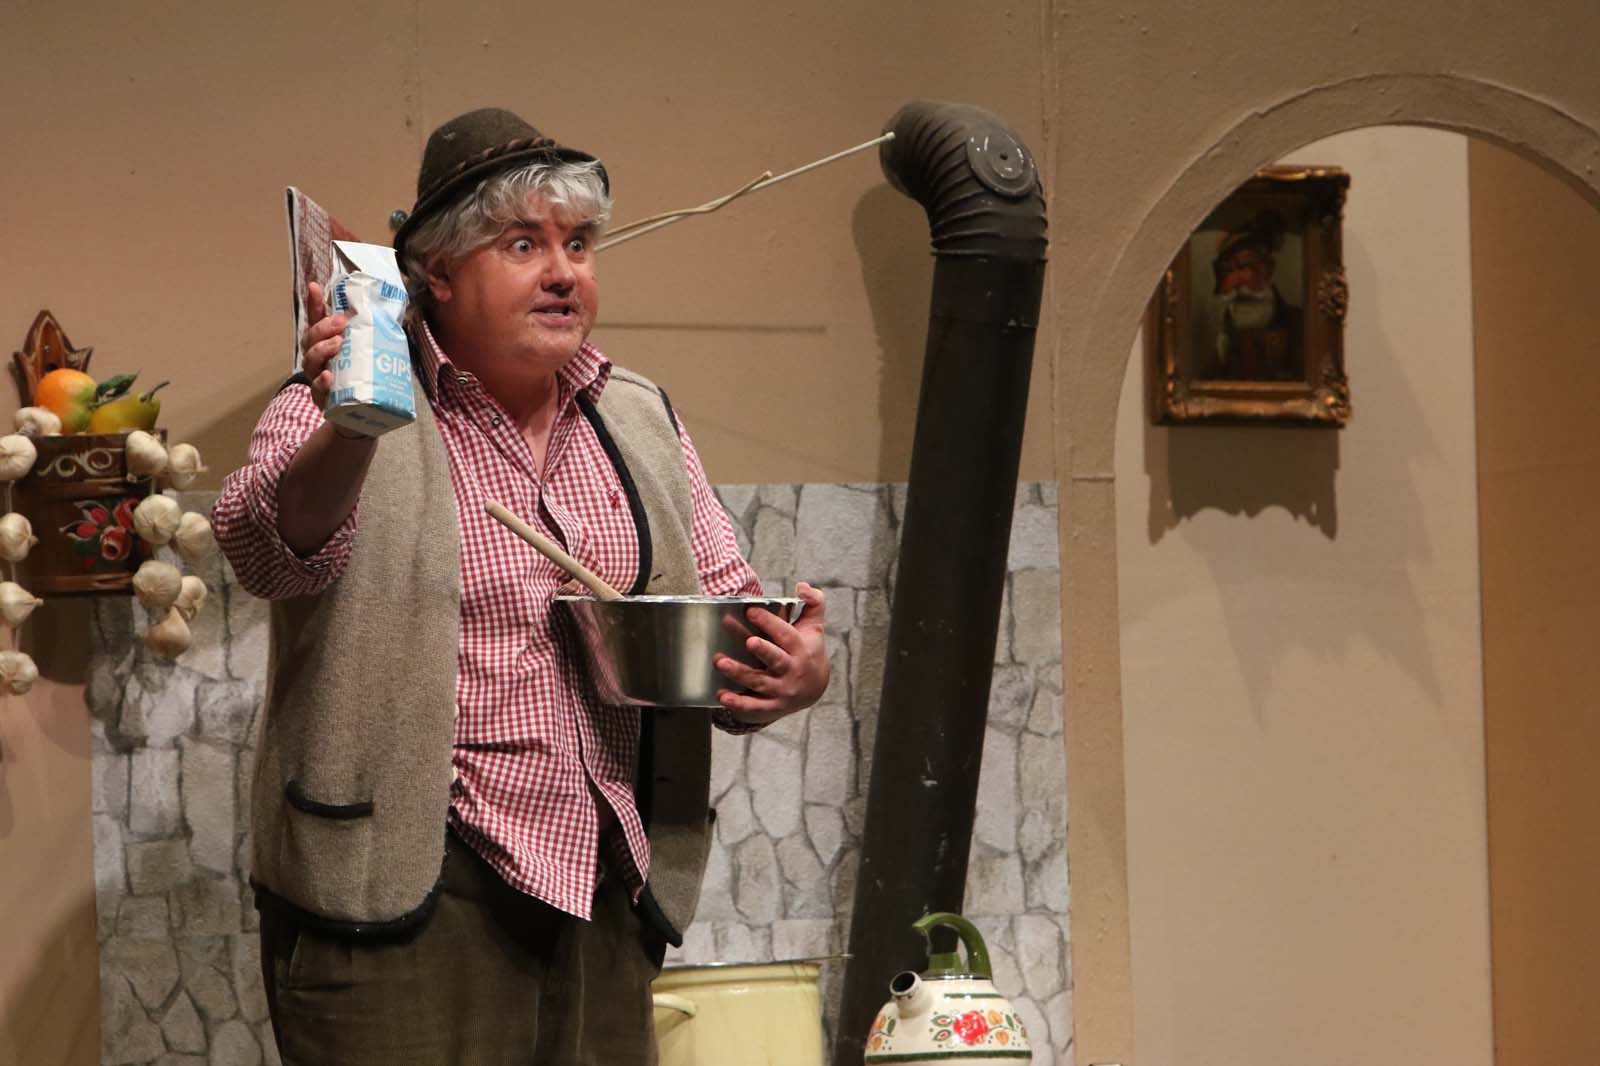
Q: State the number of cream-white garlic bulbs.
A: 12